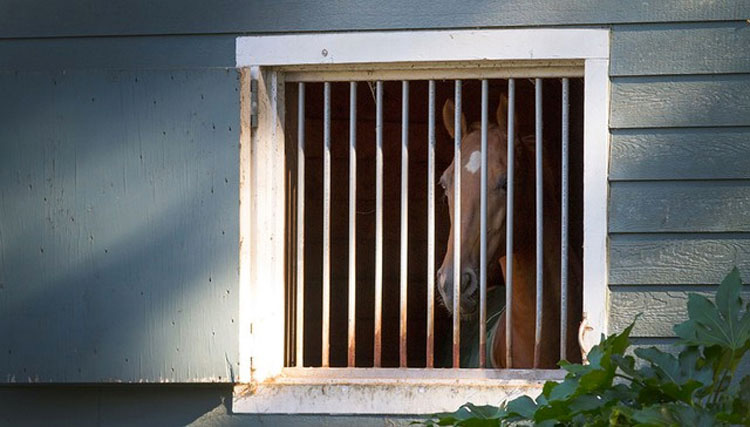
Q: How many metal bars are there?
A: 11